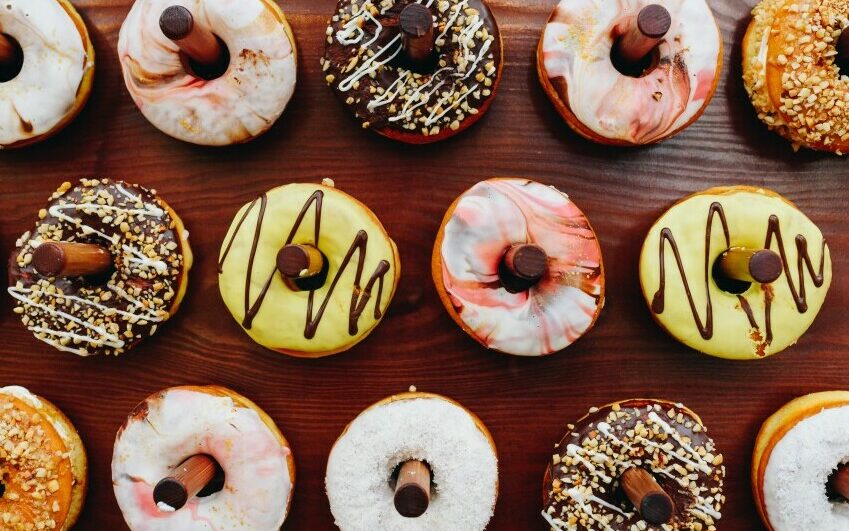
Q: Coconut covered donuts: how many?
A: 2